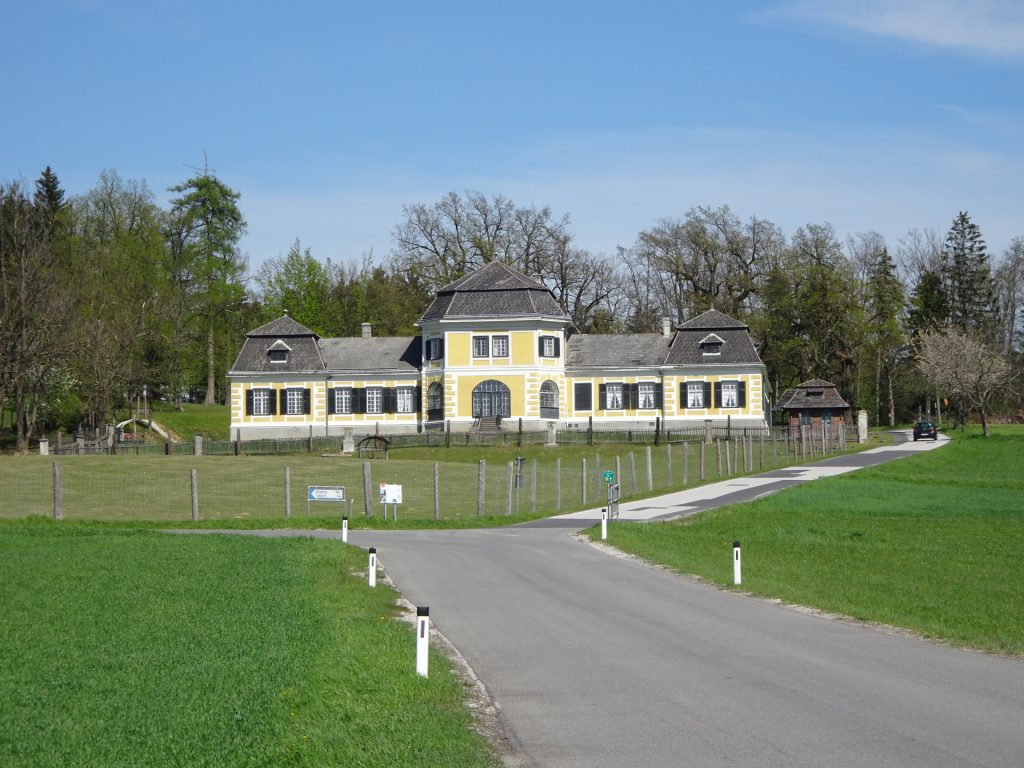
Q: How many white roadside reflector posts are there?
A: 5